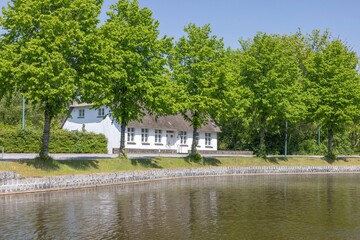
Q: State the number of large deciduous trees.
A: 5